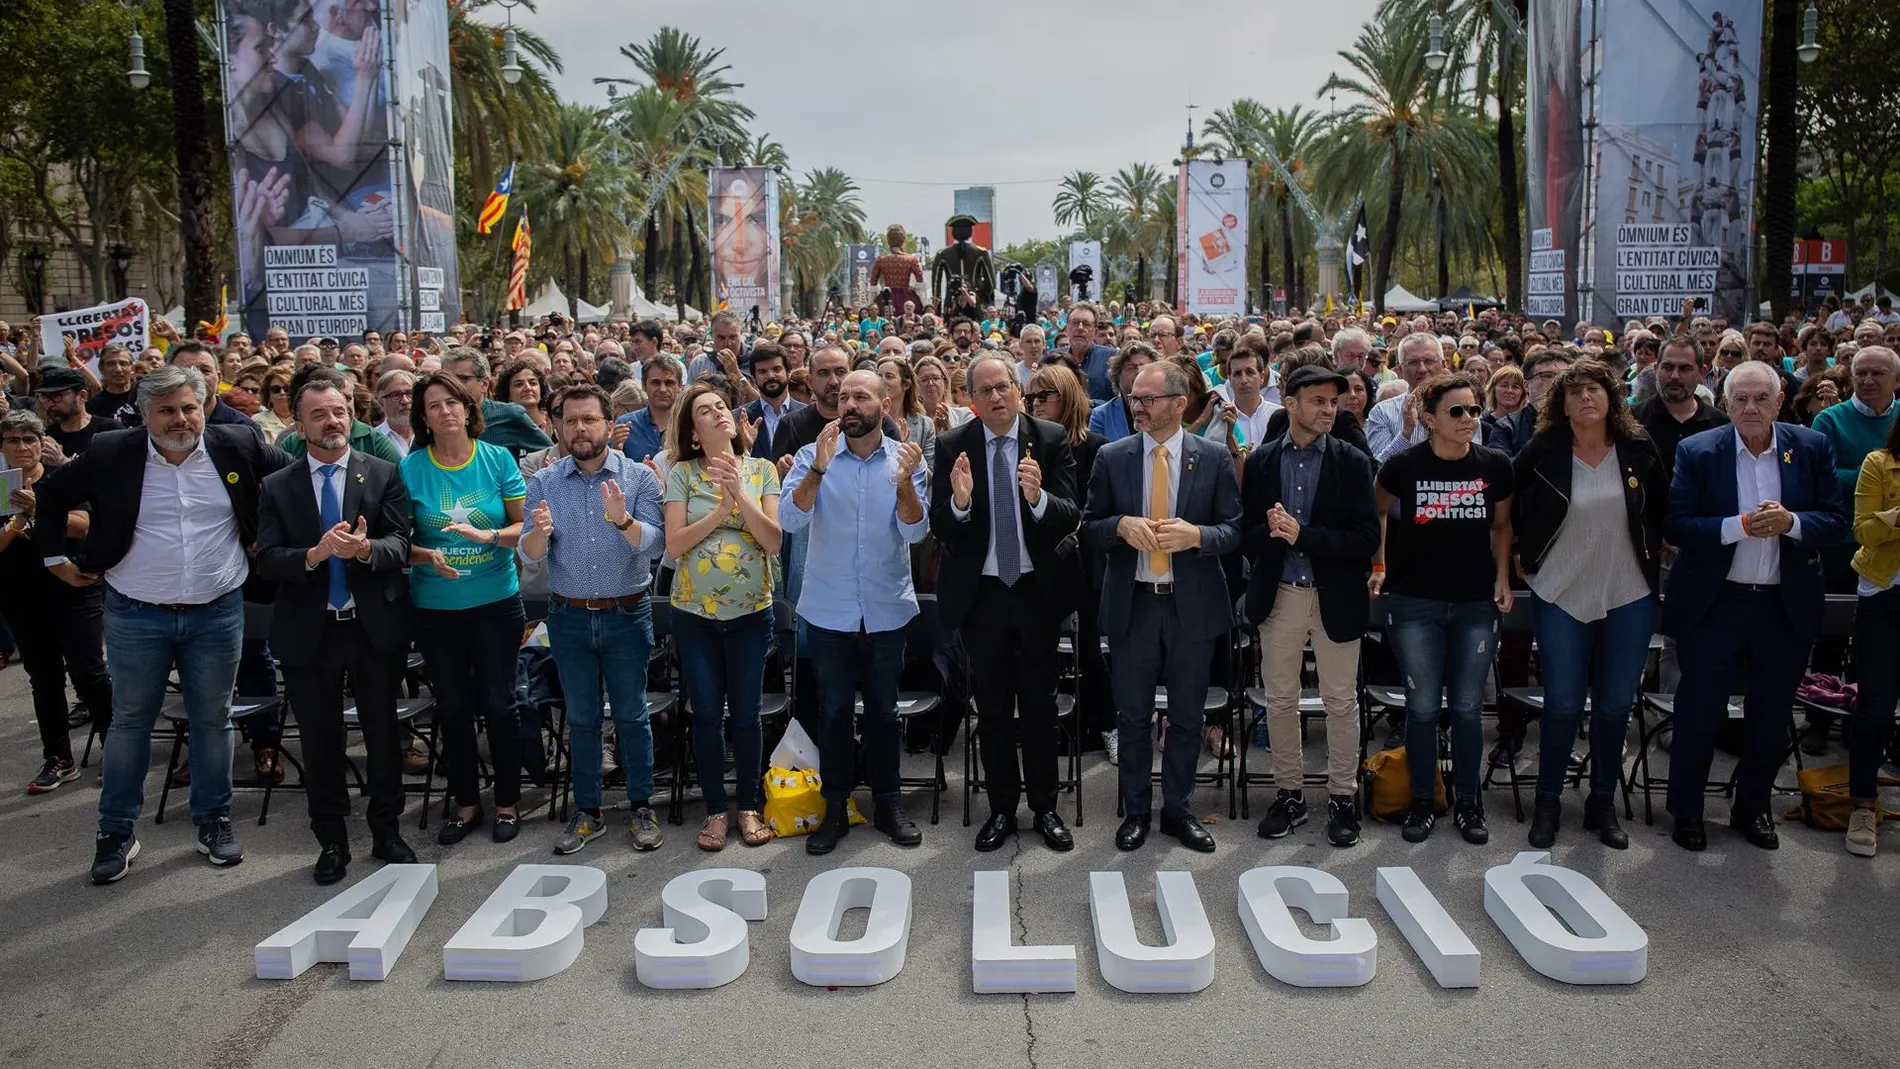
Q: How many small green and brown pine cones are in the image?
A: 0